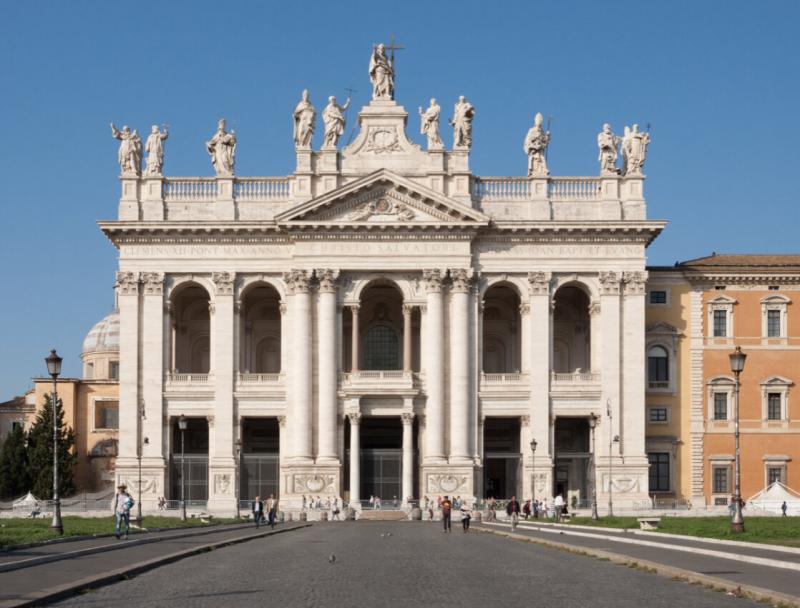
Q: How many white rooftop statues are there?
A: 11